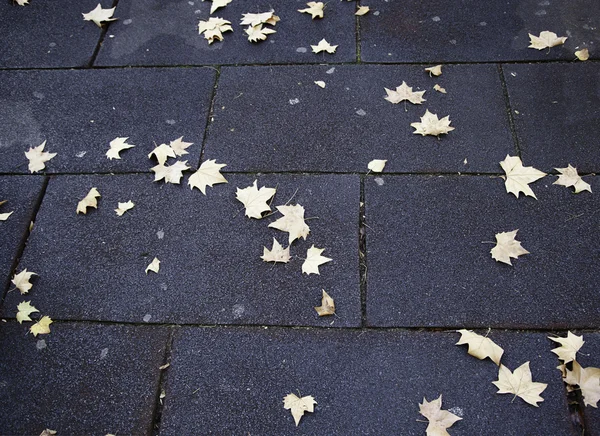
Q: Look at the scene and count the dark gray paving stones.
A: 12